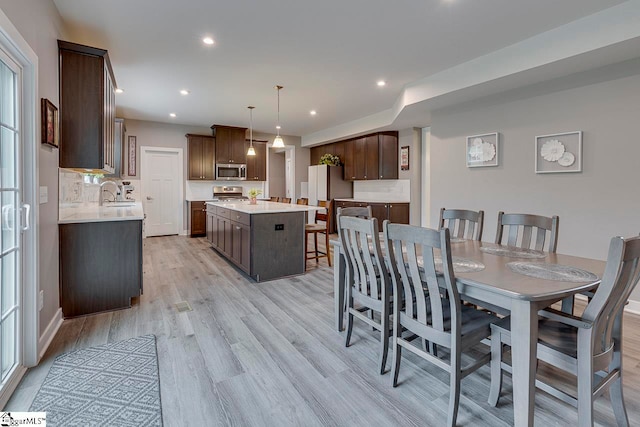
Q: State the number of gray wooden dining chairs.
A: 6